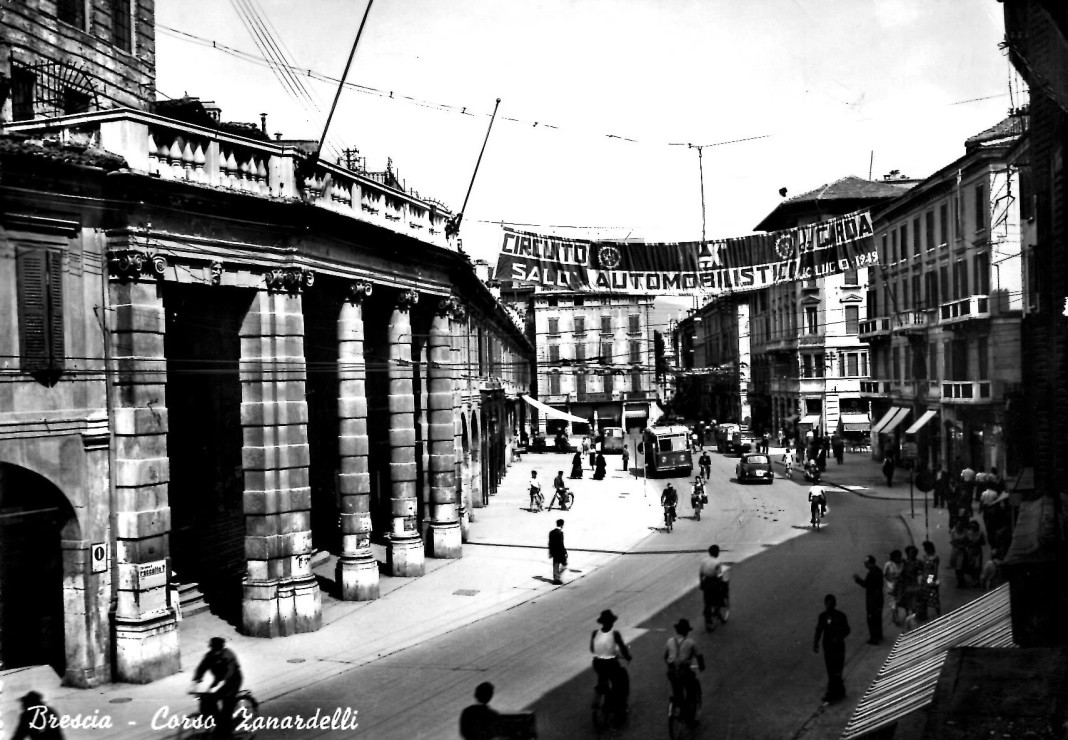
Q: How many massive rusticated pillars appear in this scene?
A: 5